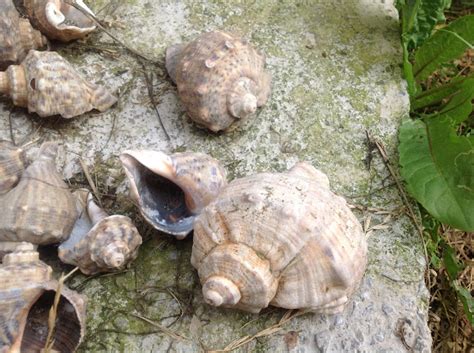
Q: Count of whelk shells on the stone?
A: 10